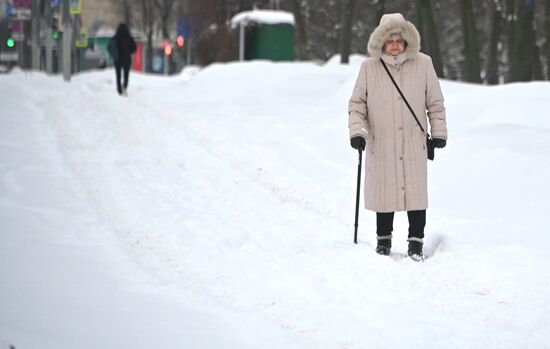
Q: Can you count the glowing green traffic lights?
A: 2